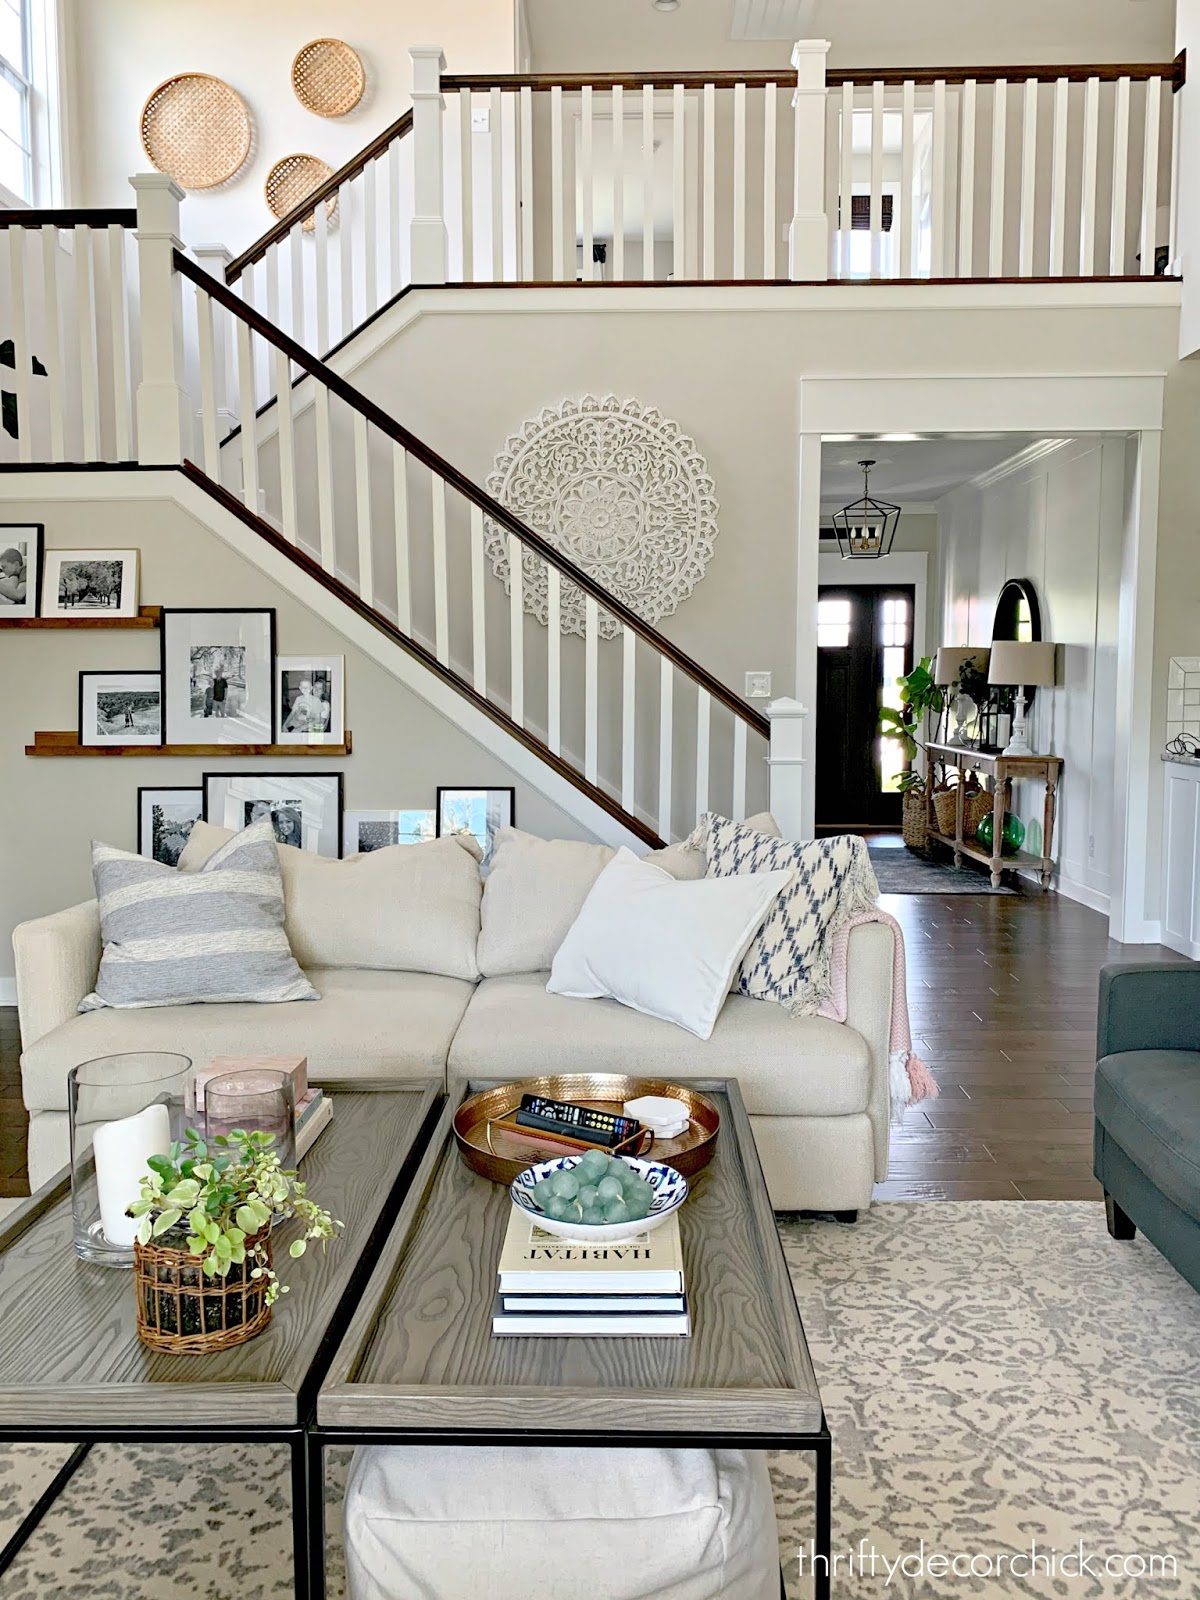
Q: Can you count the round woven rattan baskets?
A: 3